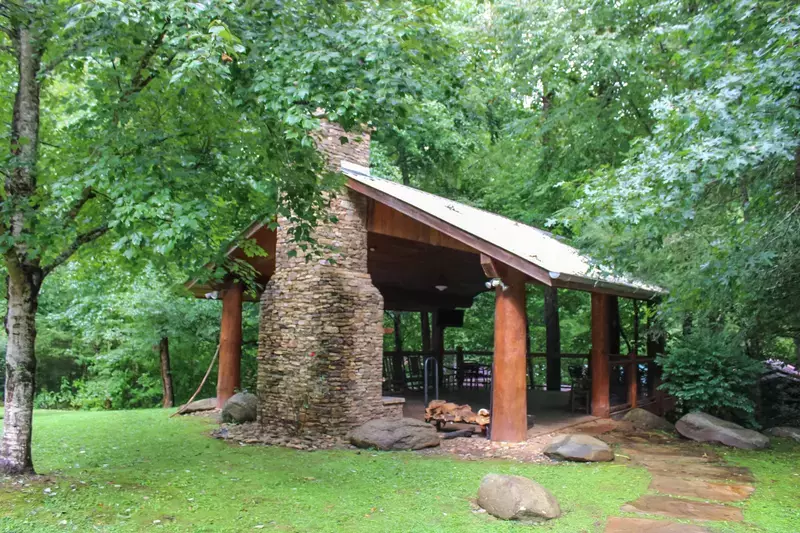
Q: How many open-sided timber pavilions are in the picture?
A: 1